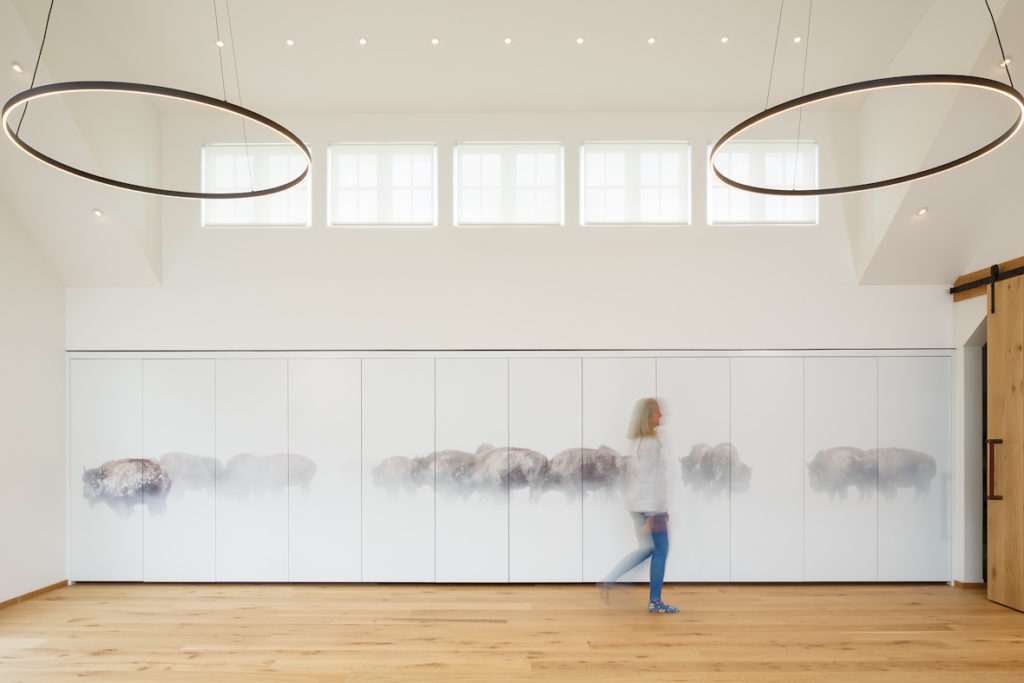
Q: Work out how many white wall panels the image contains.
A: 12